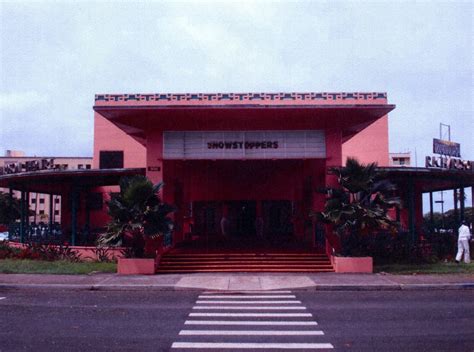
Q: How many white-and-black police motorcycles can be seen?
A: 0